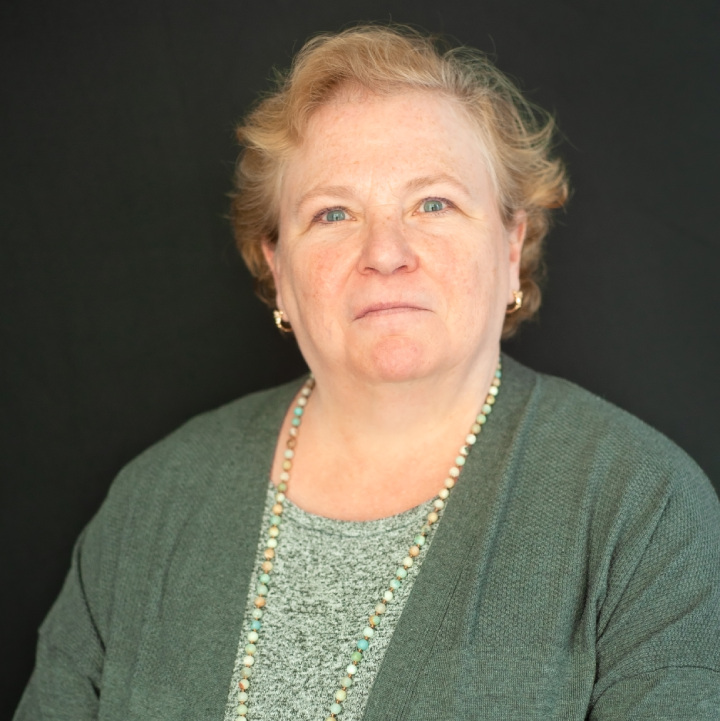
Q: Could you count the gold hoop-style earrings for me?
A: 2